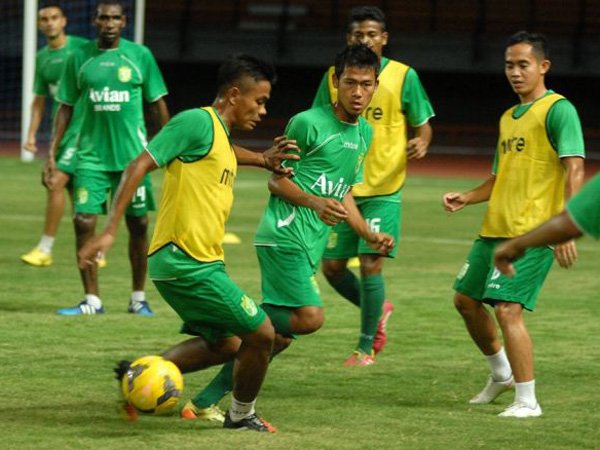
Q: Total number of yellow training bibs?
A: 3